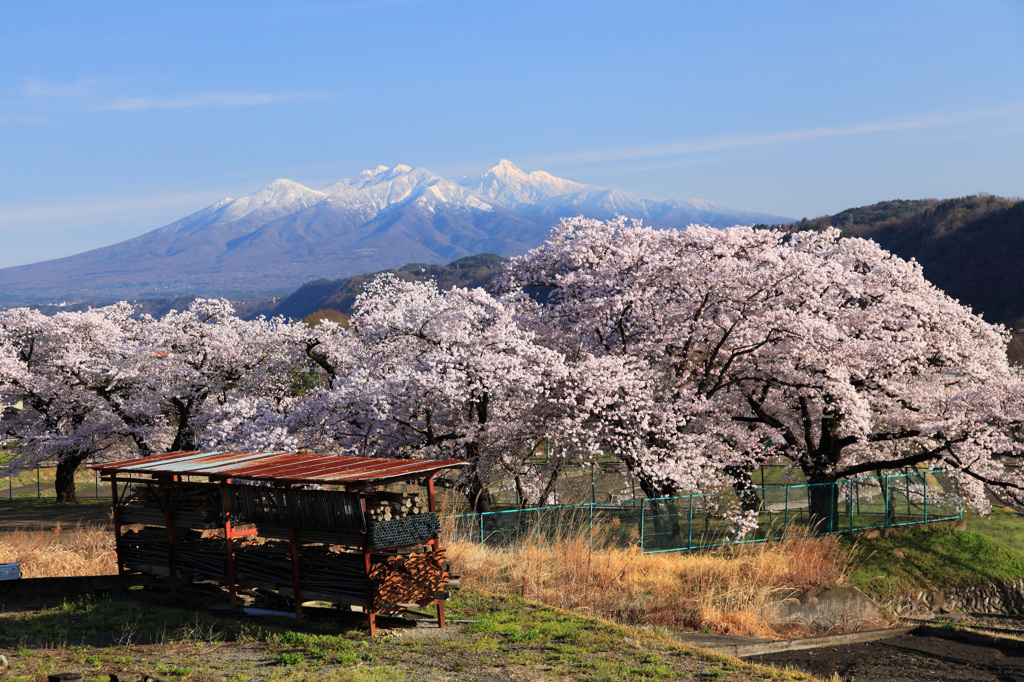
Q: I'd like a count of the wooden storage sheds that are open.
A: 1